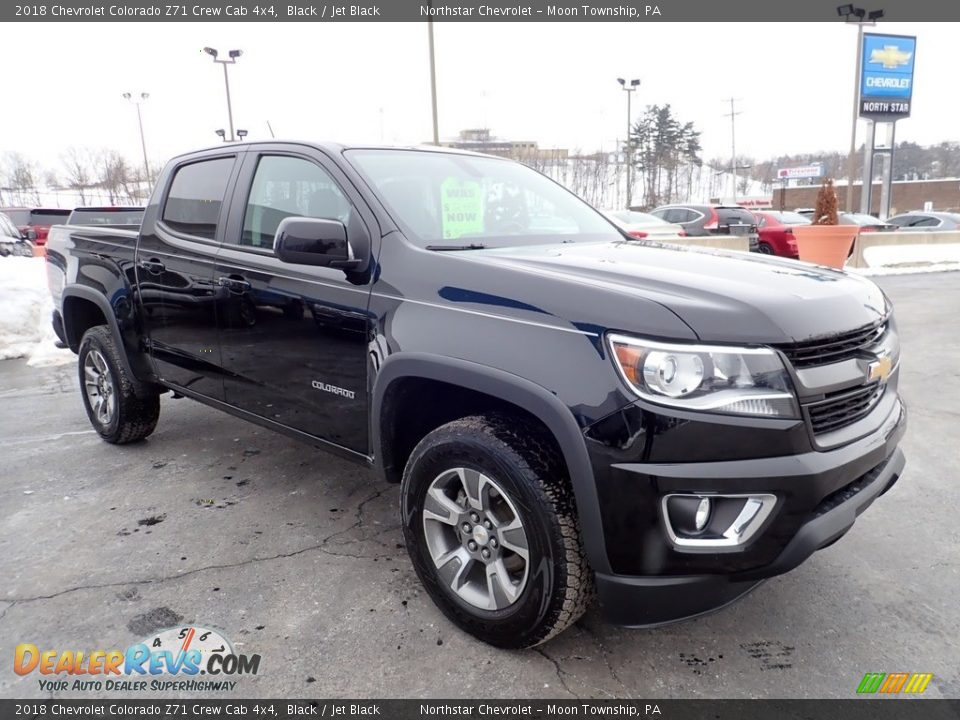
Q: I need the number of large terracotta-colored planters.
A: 1